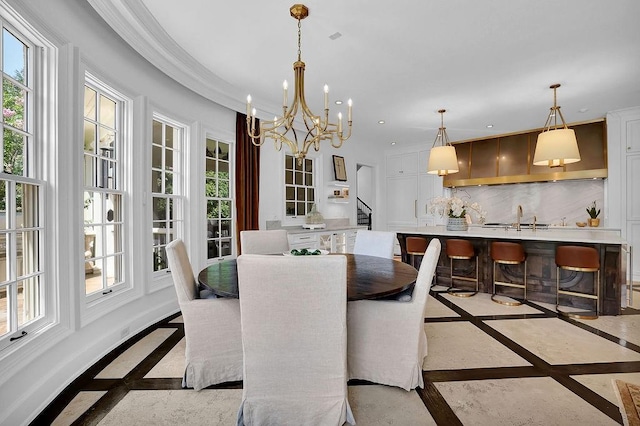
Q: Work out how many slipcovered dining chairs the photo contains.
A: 5